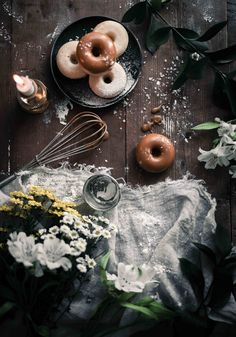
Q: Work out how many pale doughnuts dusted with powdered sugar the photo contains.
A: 3